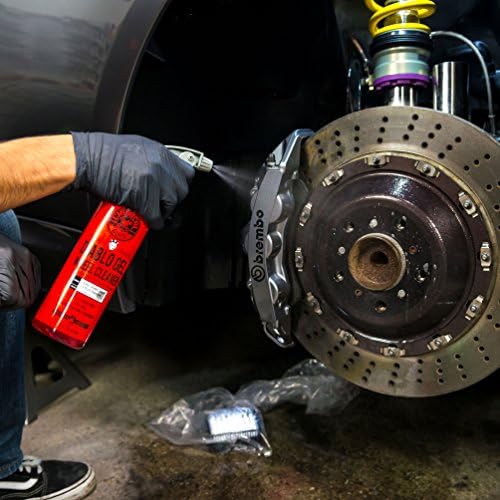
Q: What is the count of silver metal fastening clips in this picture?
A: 12